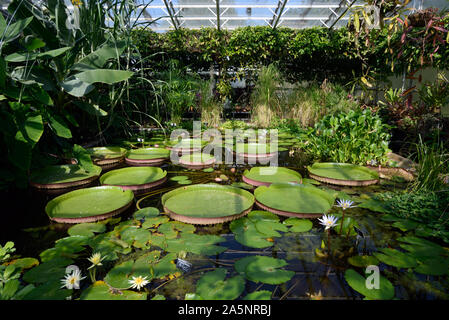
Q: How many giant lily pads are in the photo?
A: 12